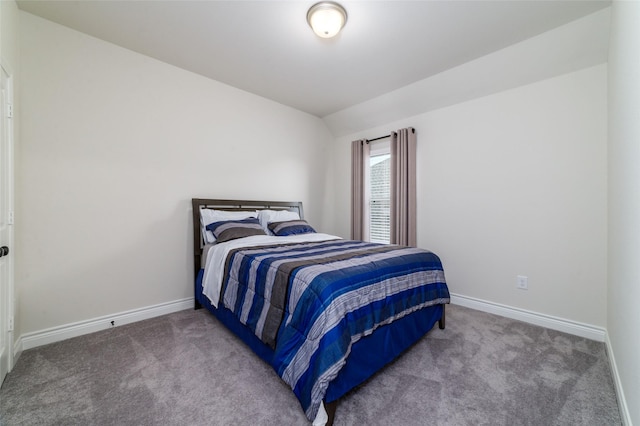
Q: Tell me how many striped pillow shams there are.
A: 2